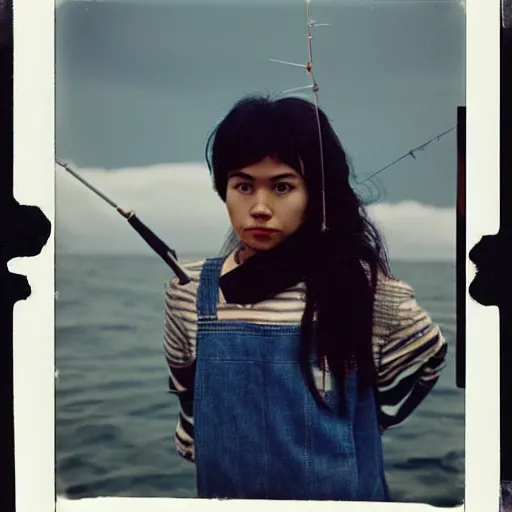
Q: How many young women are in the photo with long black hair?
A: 1